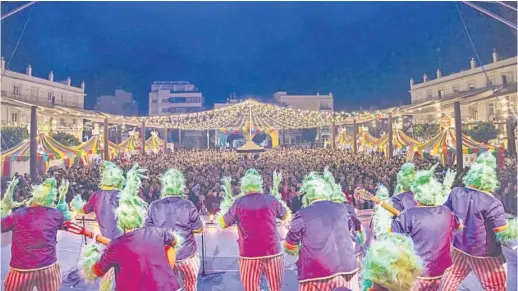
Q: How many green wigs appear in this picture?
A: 11